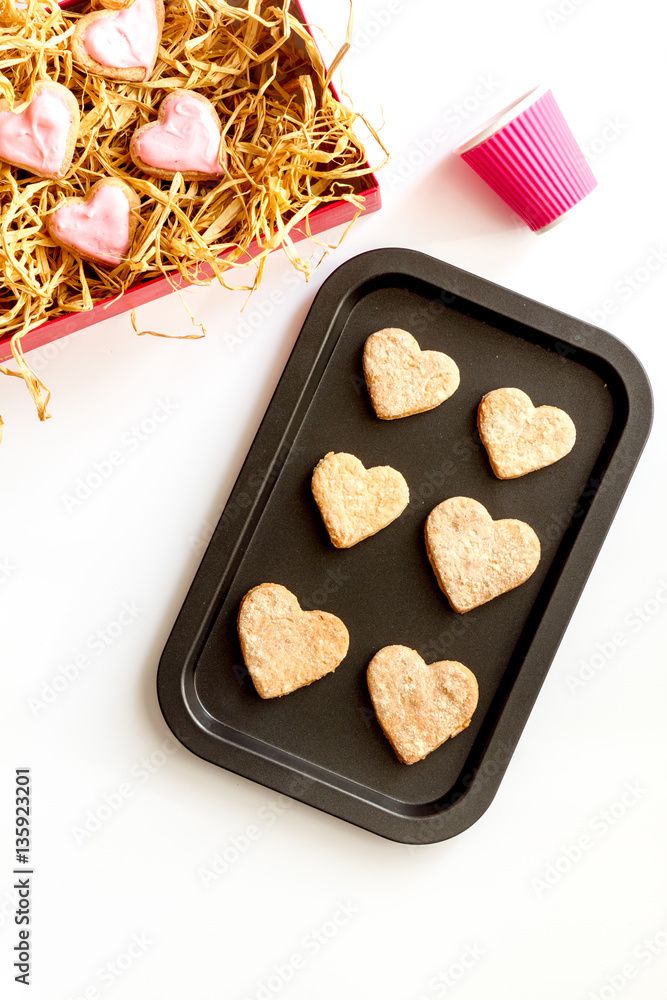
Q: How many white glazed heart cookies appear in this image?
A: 0